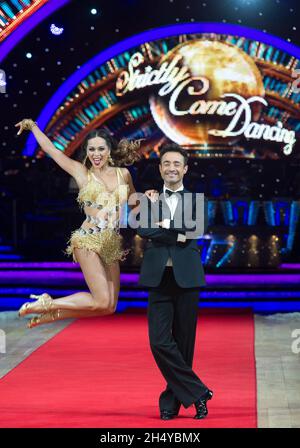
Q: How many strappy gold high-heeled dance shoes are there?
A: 2